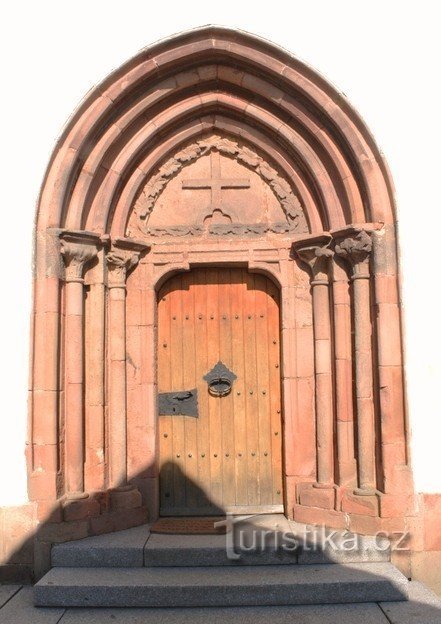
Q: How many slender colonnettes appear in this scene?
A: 4